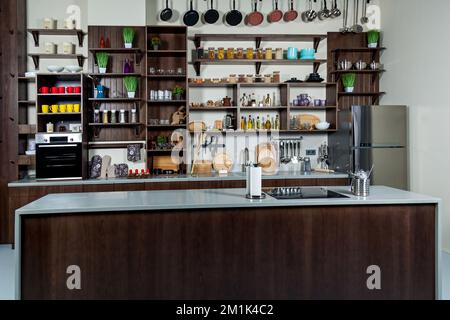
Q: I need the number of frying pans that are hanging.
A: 7